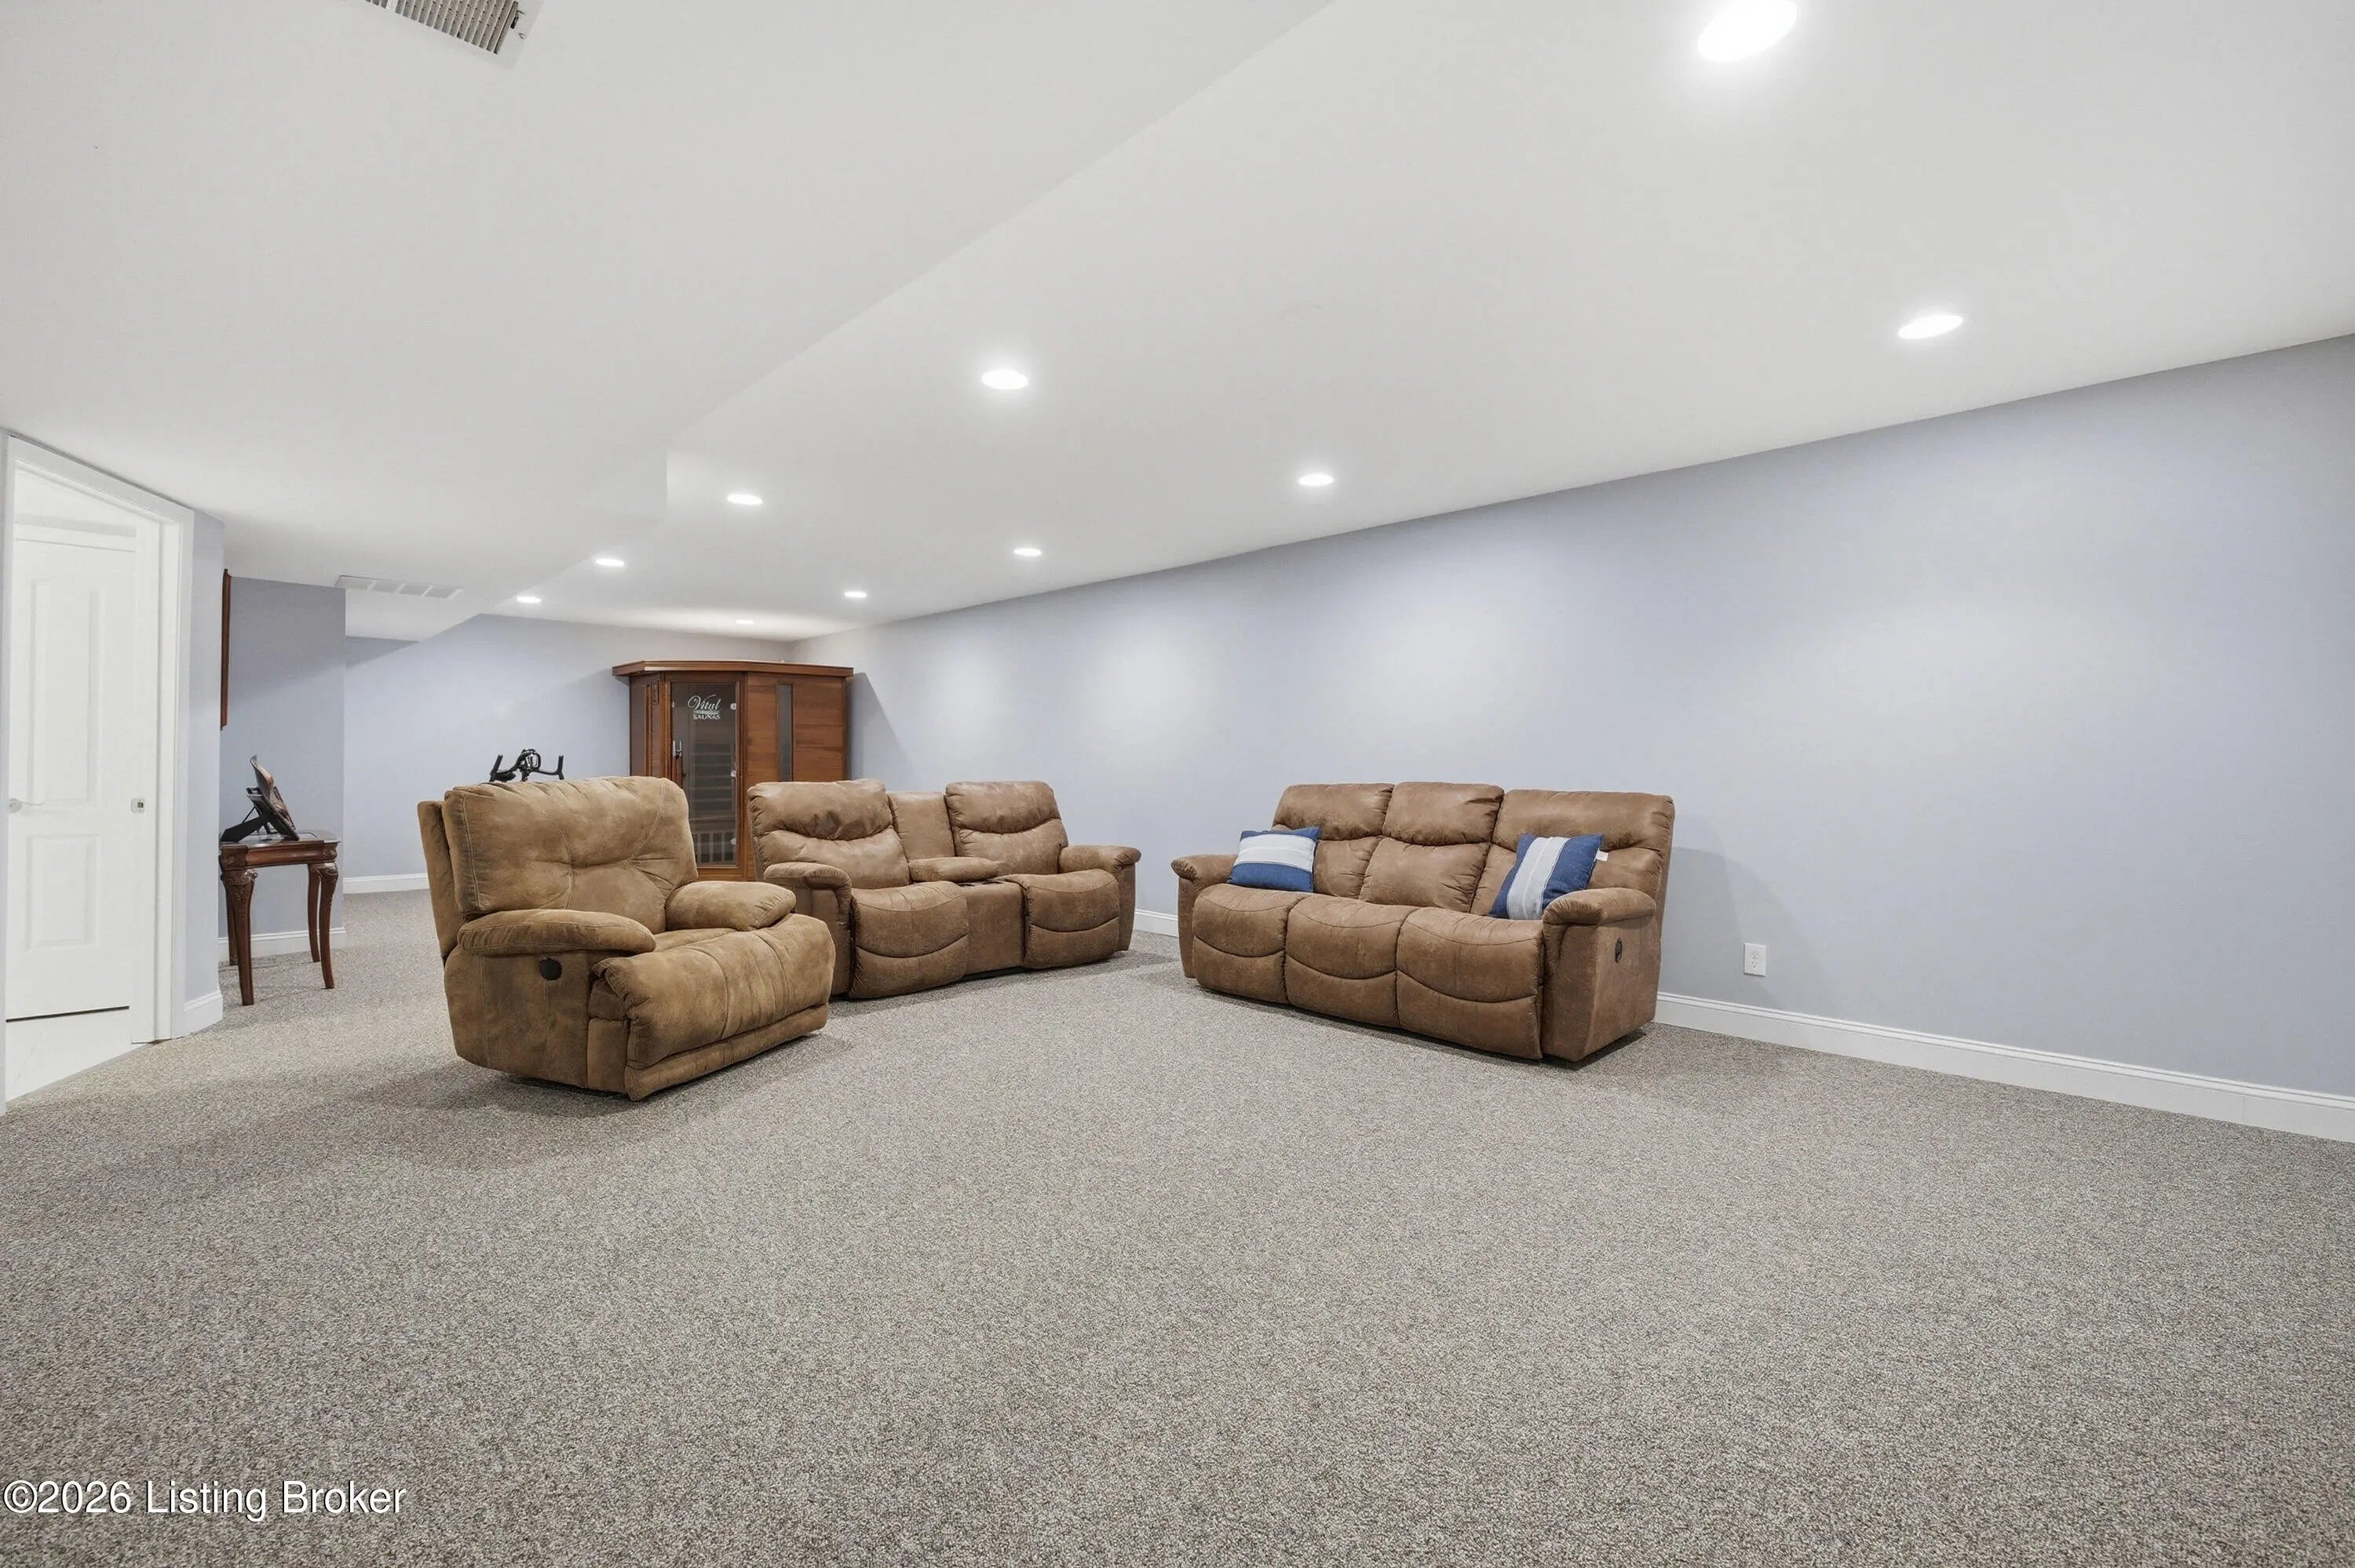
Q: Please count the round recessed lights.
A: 10